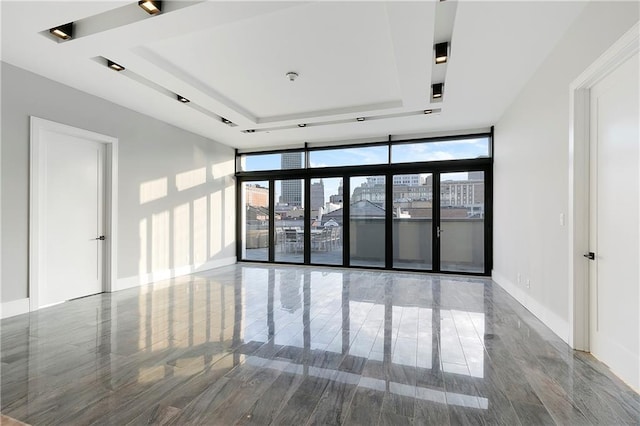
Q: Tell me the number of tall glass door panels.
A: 6